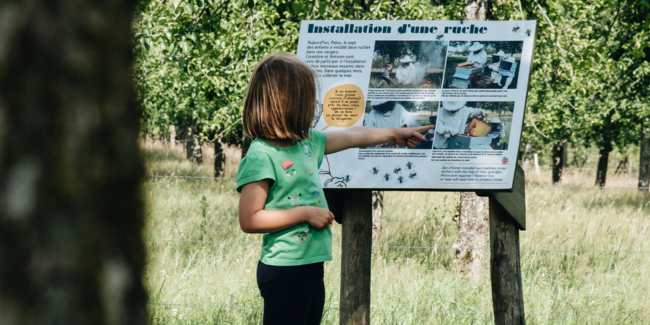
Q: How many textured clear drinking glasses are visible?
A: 0